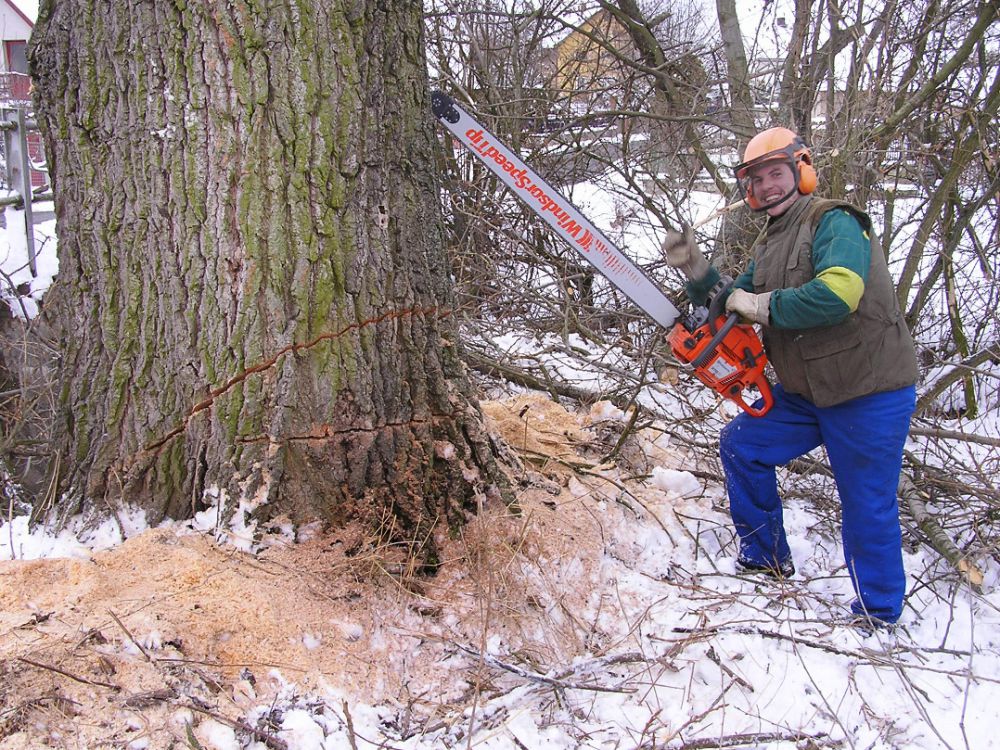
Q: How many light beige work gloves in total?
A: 2